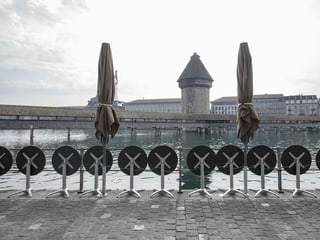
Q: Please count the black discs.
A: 11